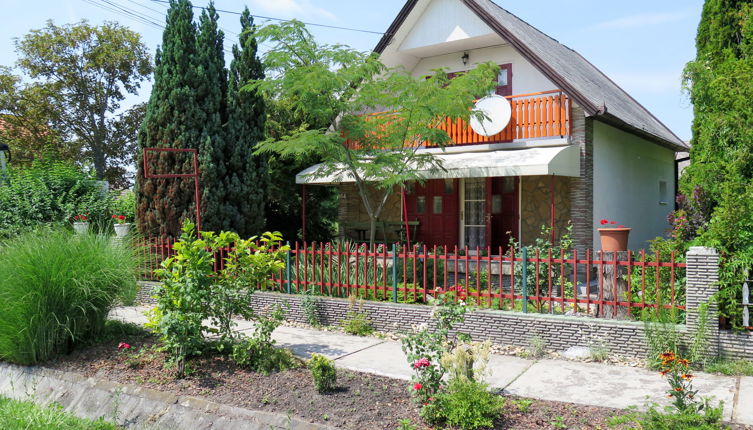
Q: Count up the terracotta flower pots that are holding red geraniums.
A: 1